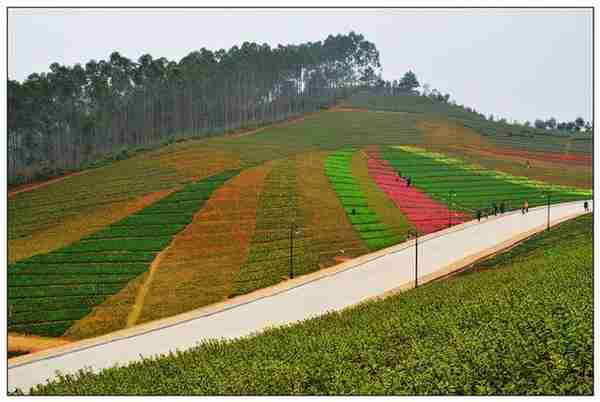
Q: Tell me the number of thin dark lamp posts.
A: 4